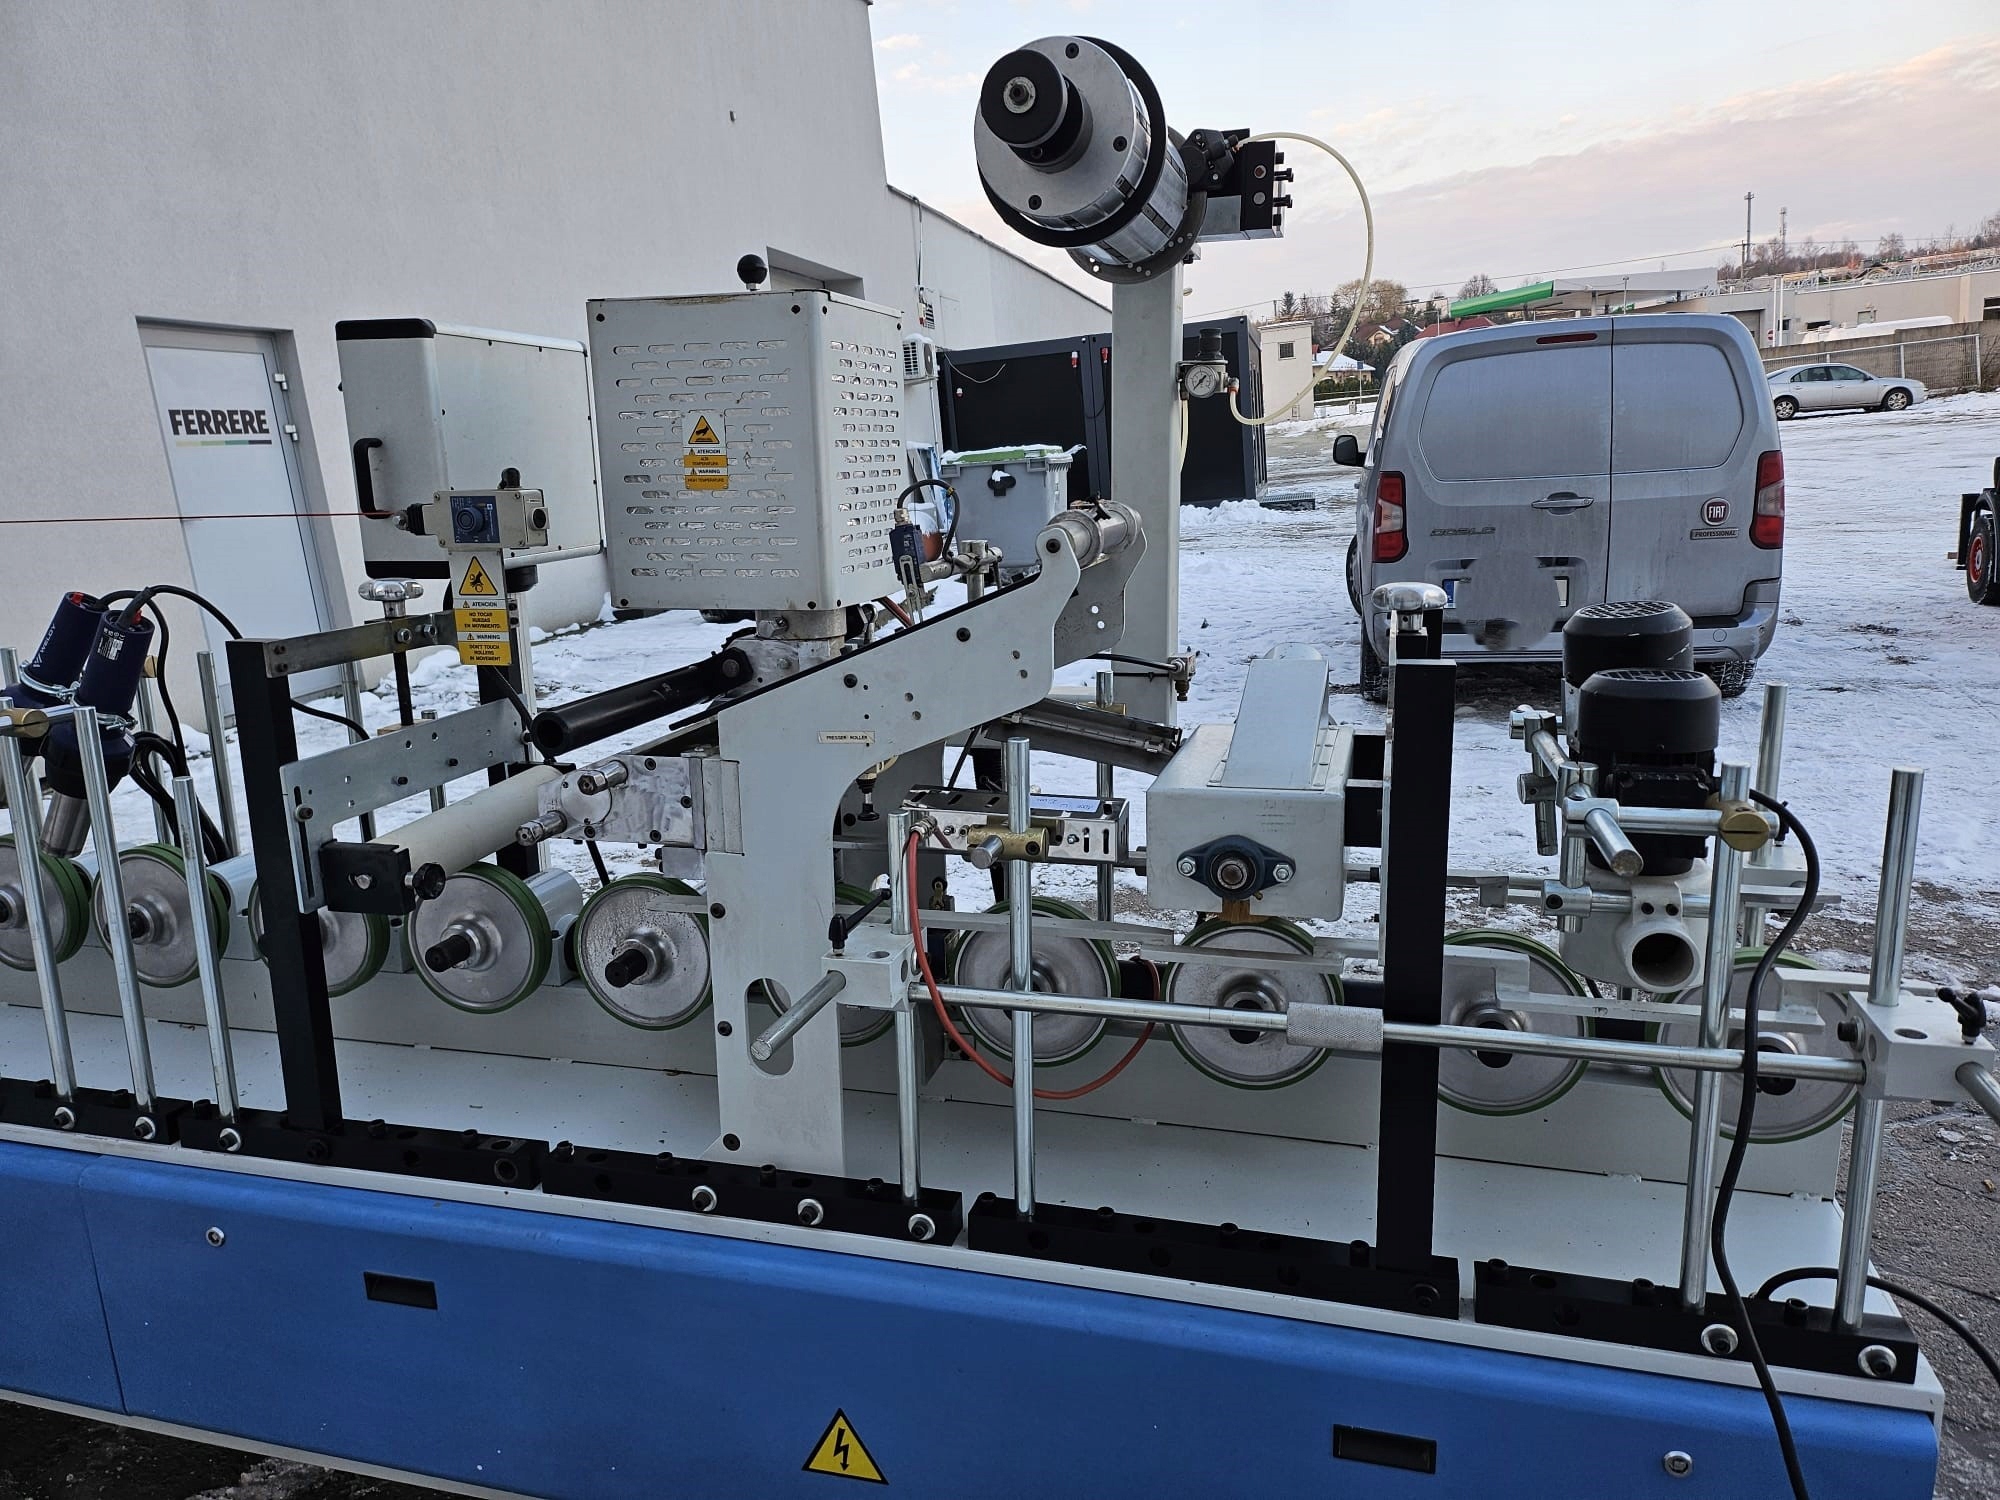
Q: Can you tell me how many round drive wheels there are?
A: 10